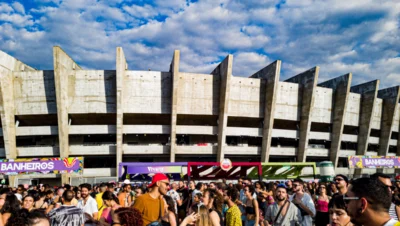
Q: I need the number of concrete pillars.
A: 10